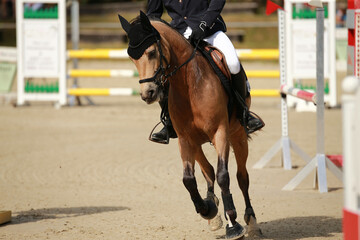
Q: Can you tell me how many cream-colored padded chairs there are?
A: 0